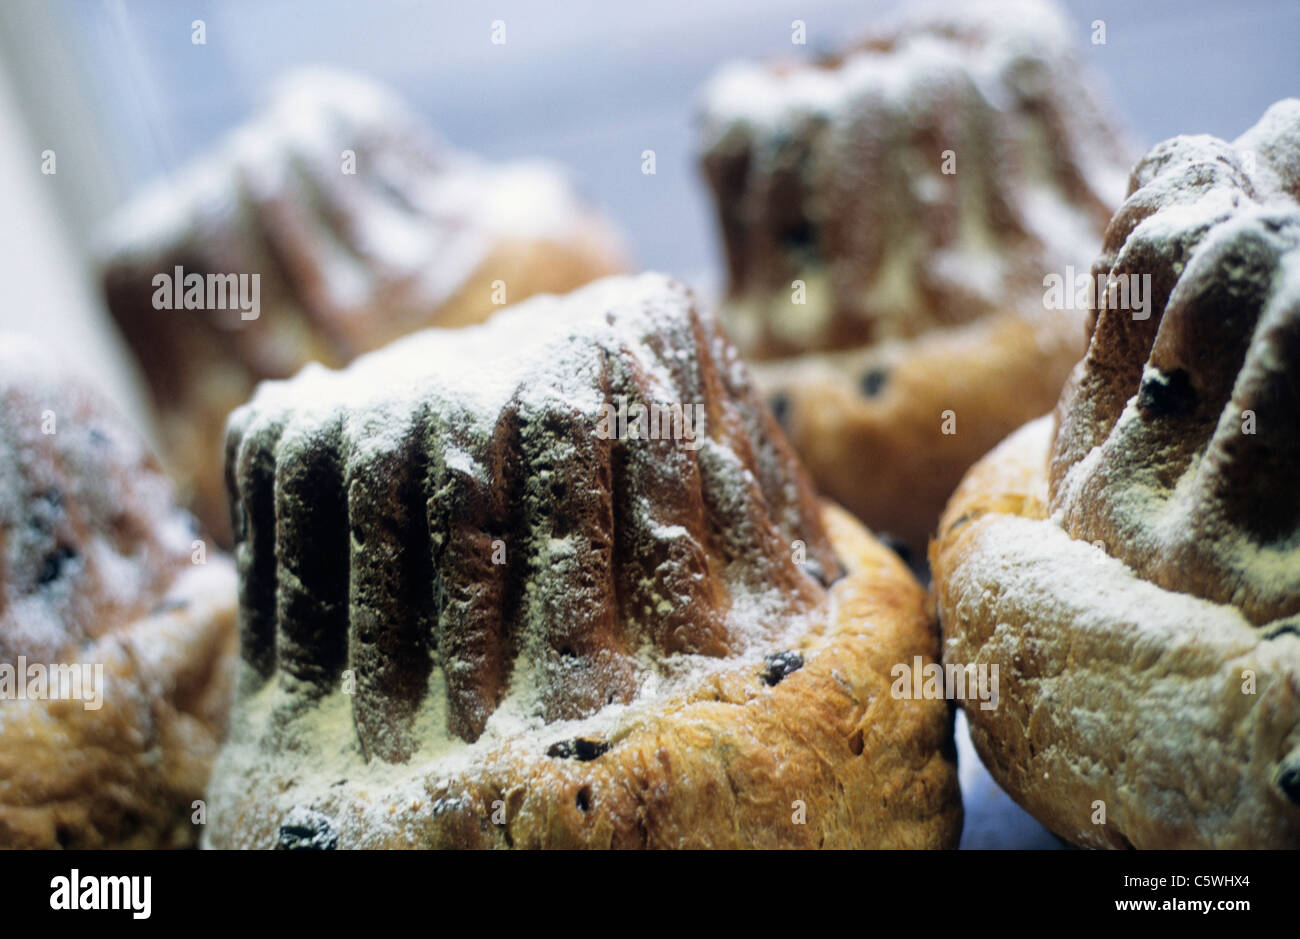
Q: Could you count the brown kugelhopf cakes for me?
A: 5